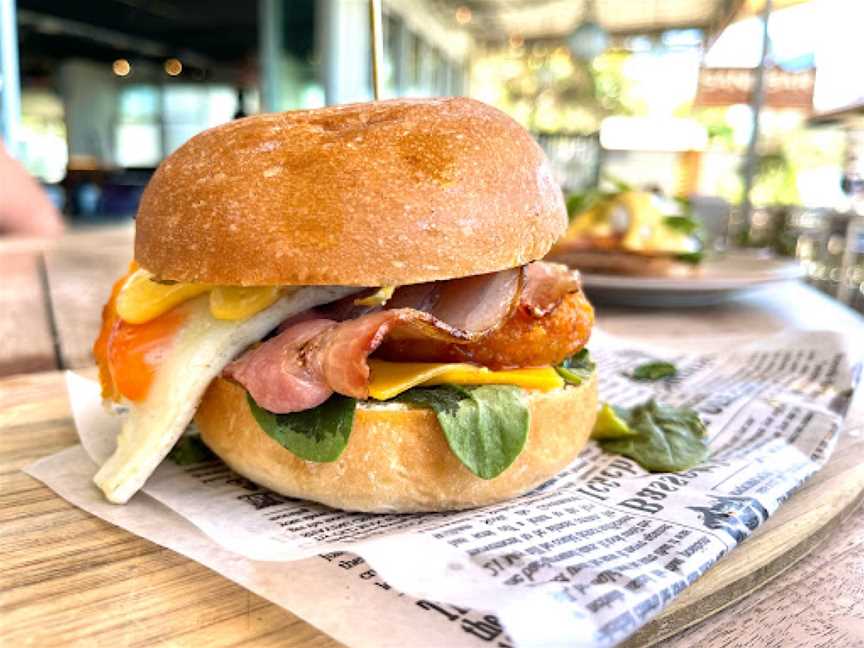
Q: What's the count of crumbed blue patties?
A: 0